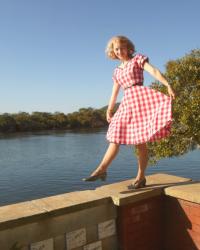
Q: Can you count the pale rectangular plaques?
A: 4